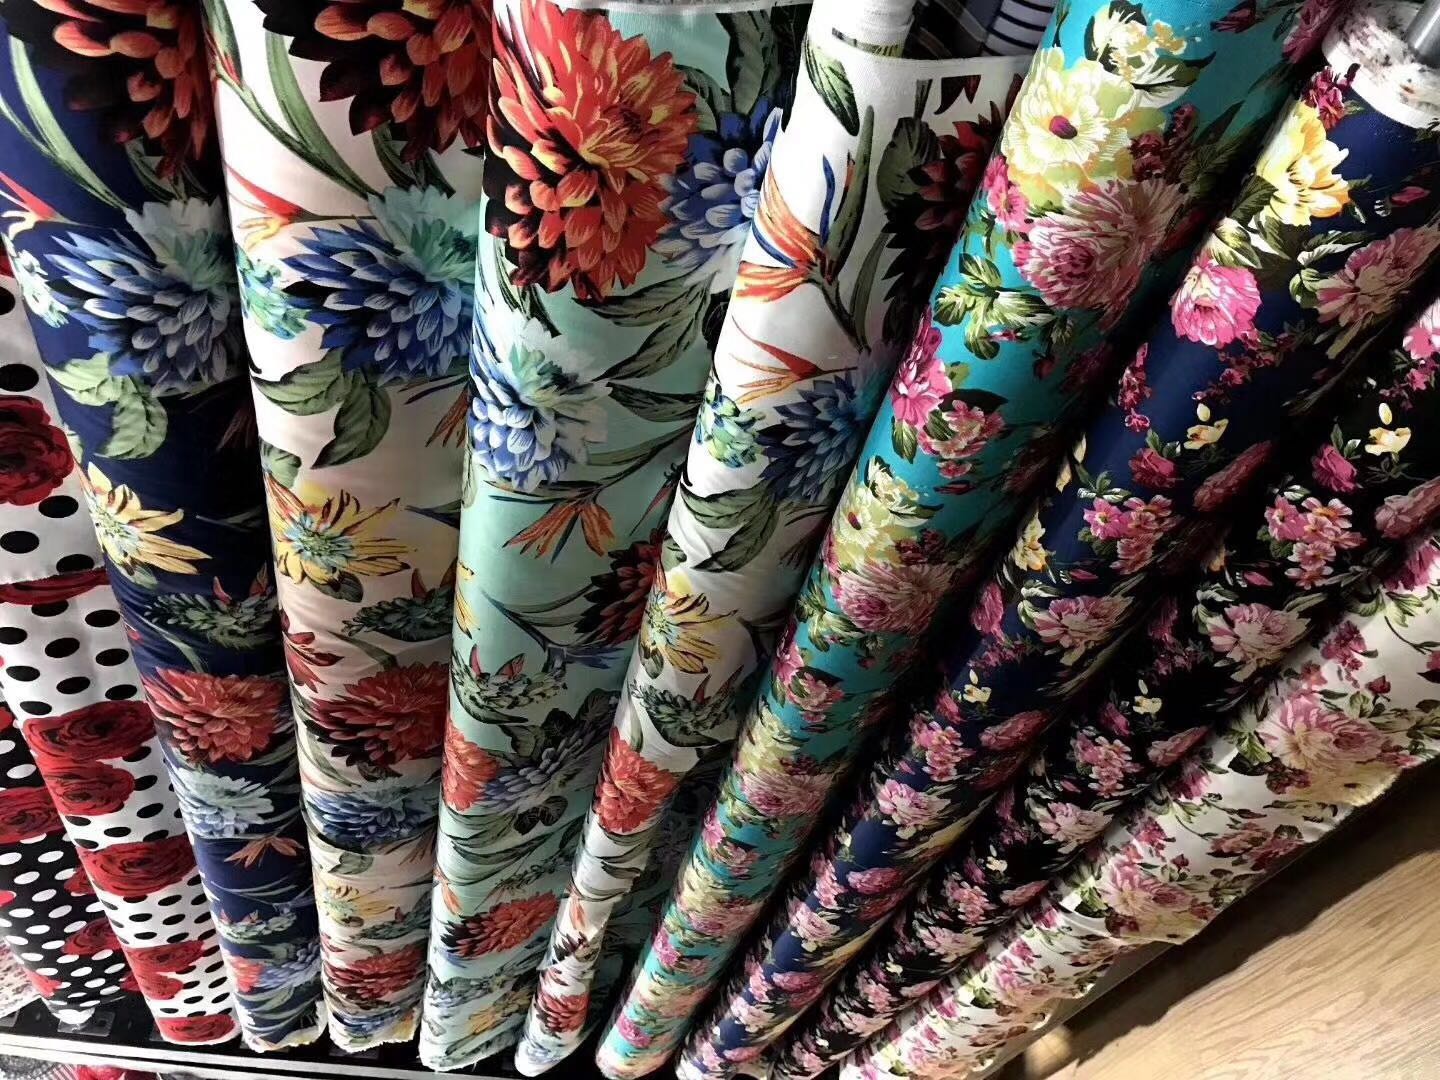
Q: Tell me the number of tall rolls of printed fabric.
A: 10